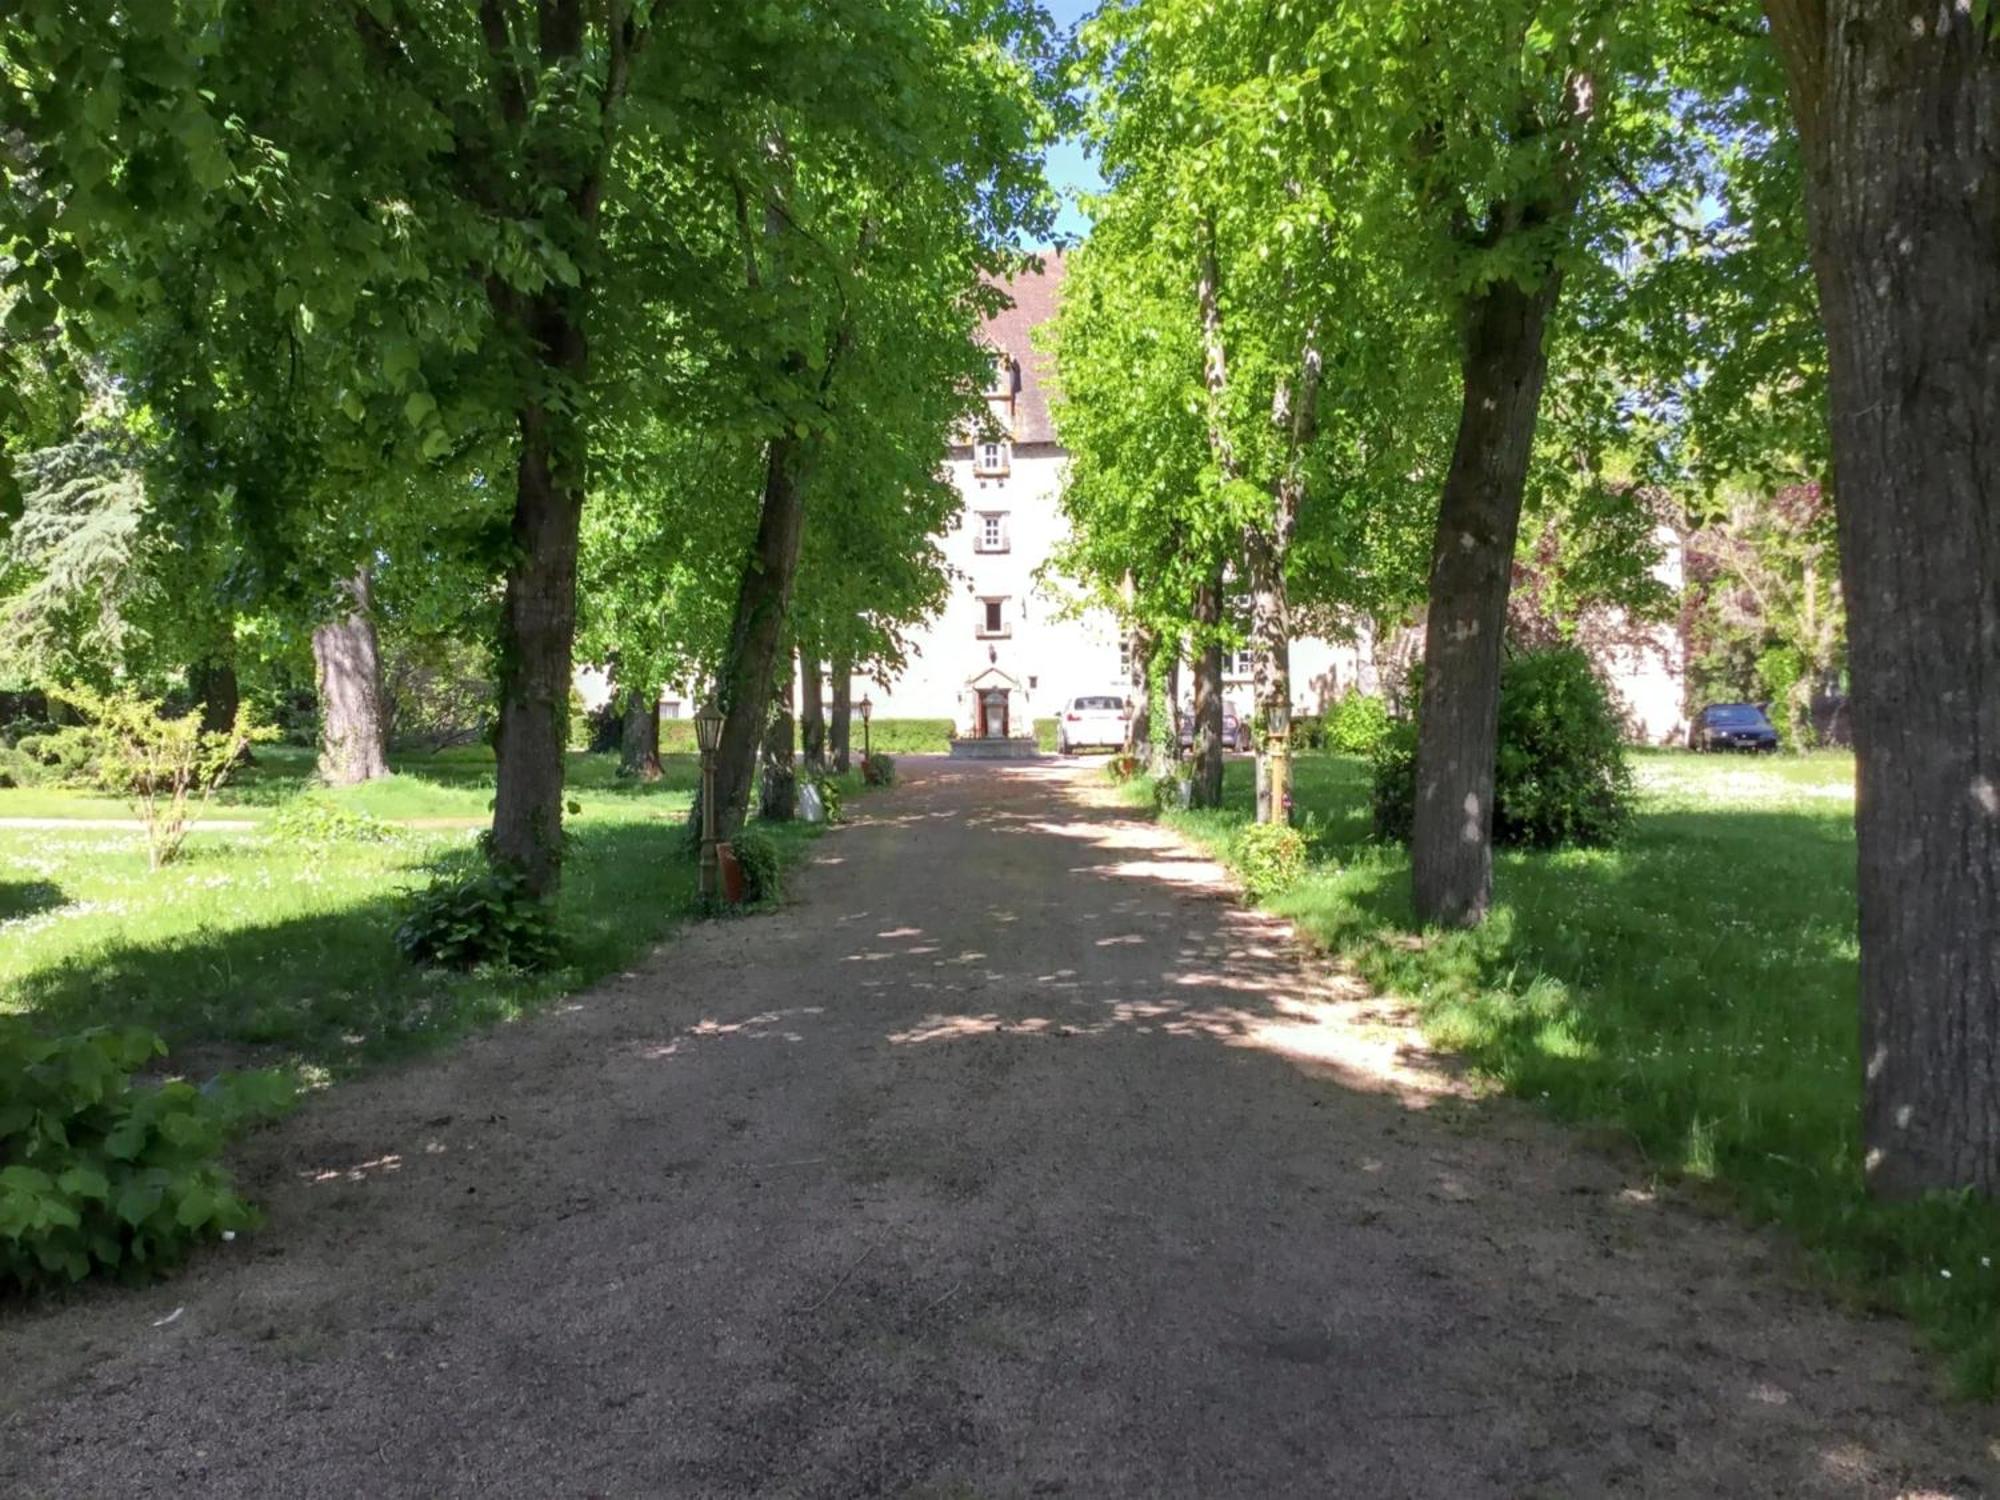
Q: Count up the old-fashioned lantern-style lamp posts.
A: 4